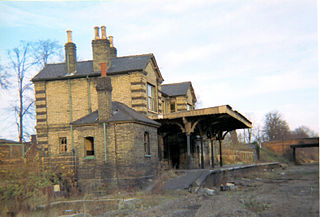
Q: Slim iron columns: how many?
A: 4